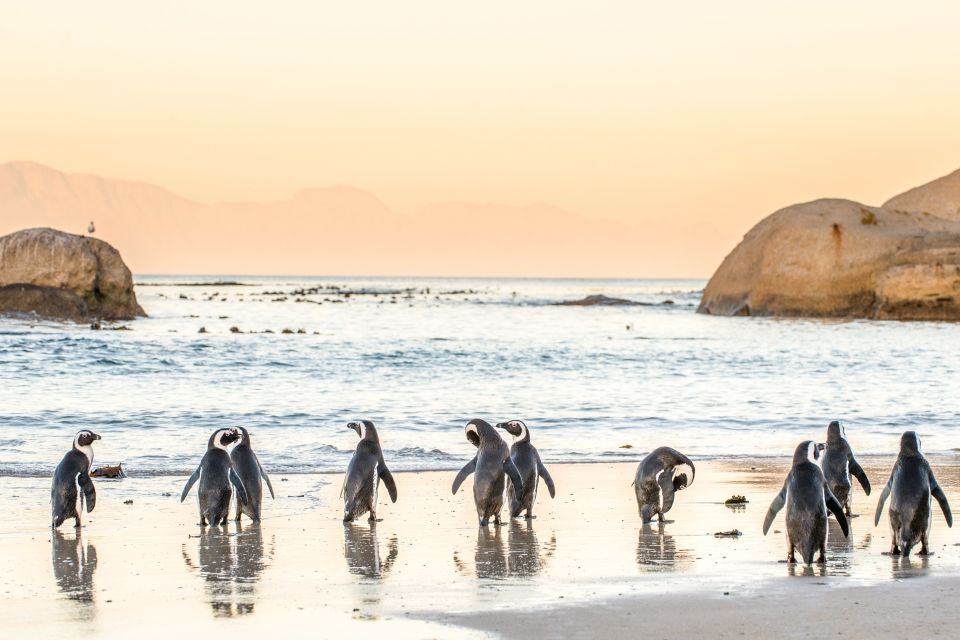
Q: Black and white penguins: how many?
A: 10